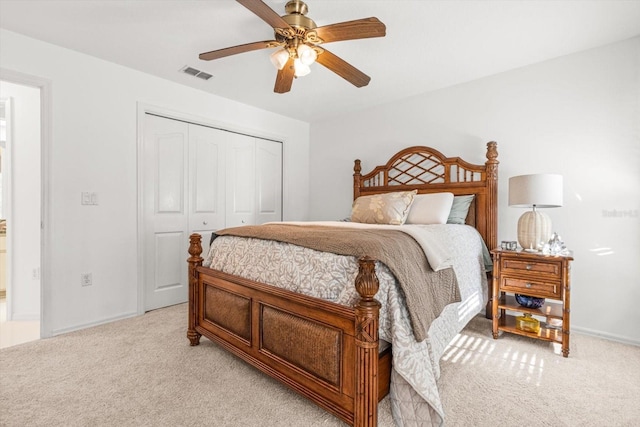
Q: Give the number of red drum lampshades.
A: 0